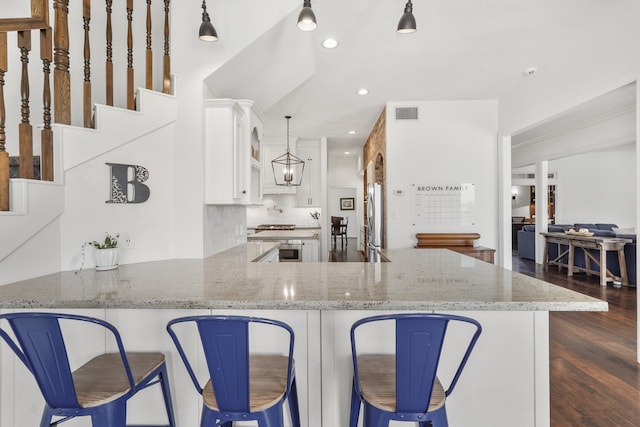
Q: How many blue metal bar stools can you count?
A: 3